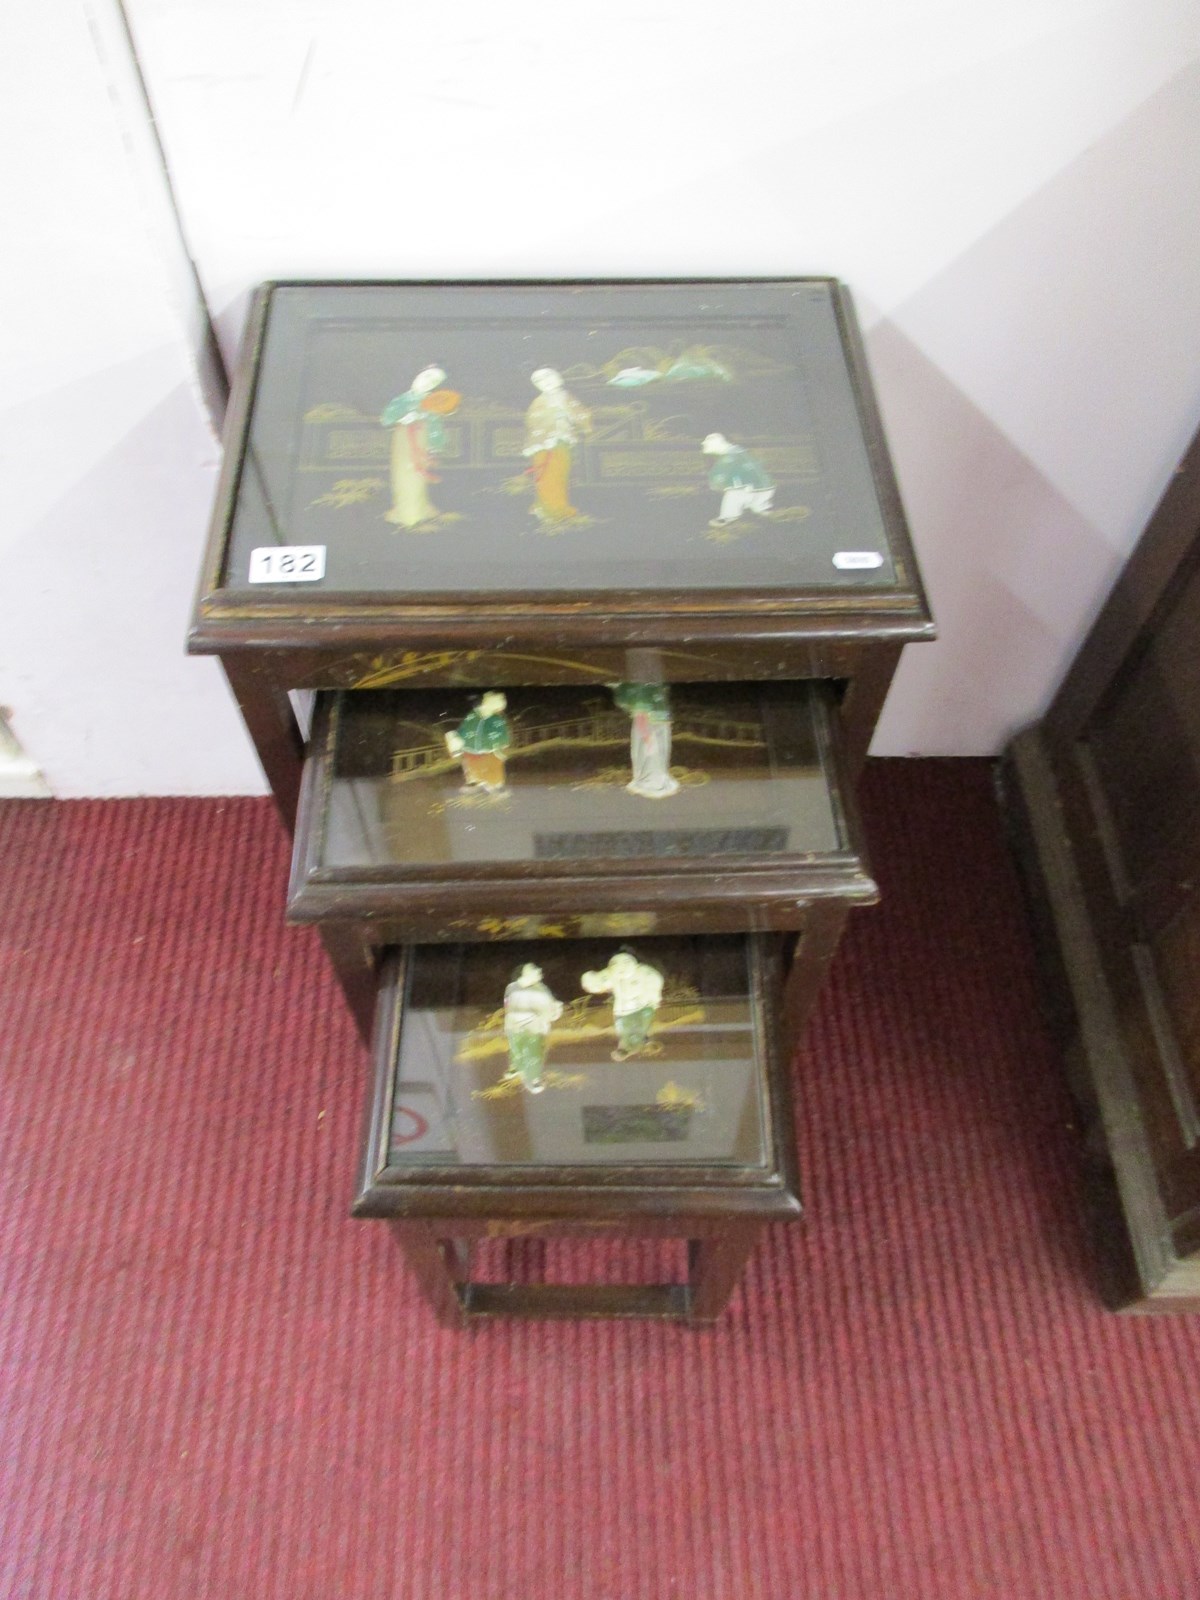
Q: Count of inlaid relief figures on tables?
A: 7